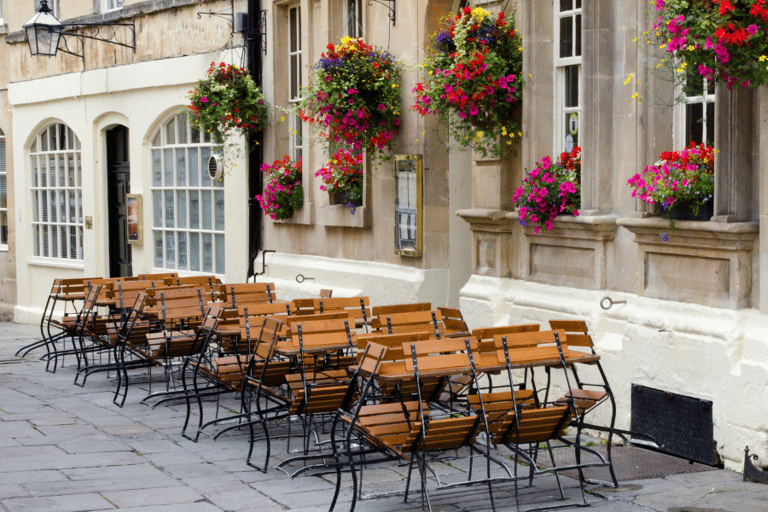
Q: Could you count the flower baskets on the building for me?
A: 8